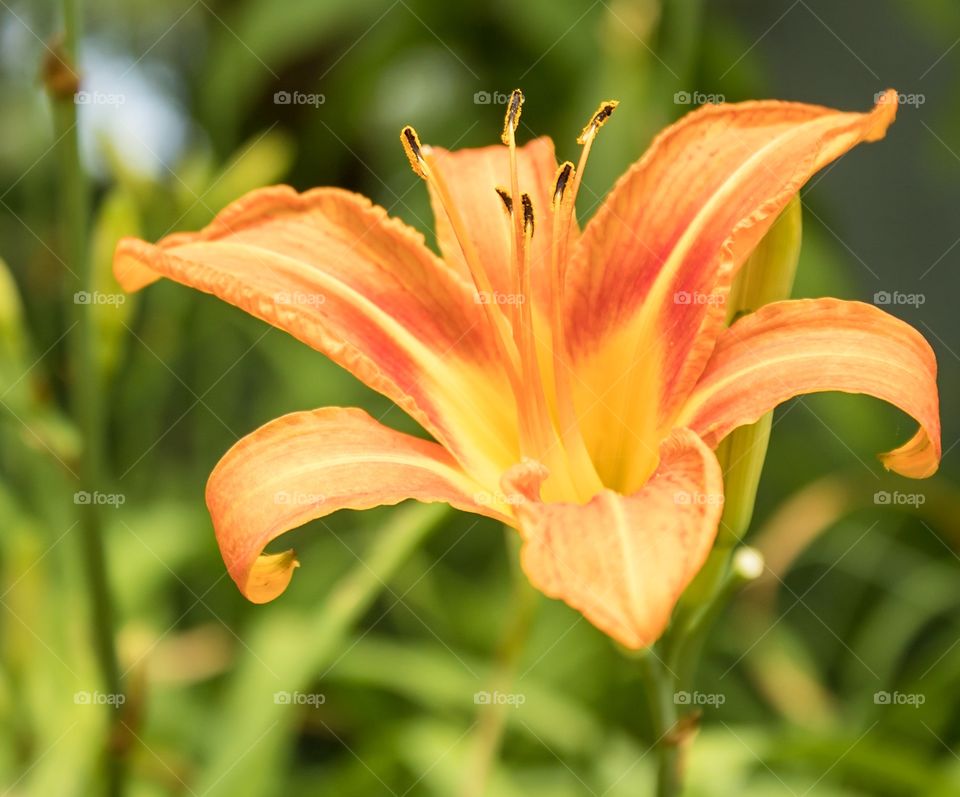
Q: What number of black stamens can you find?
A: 6